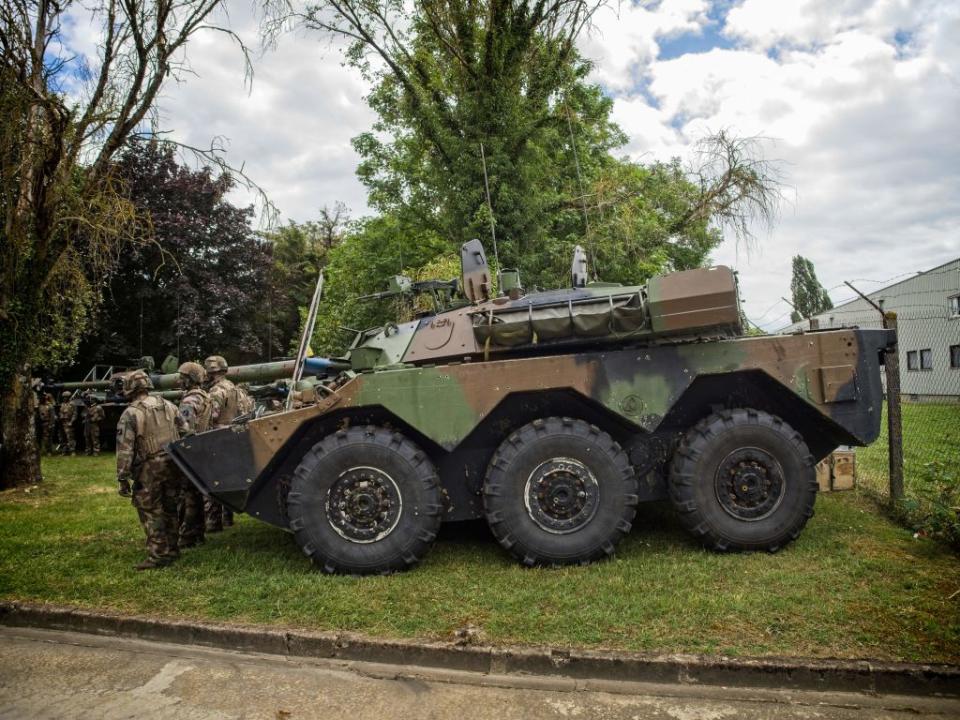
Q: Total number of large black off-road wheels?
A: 3